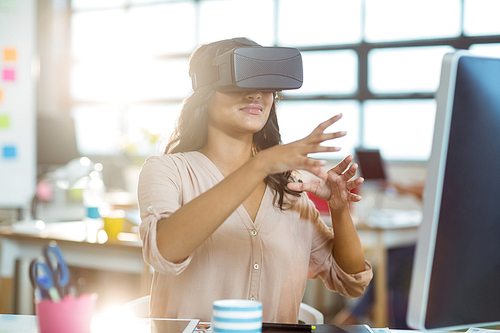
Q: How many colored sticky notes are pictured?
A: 5